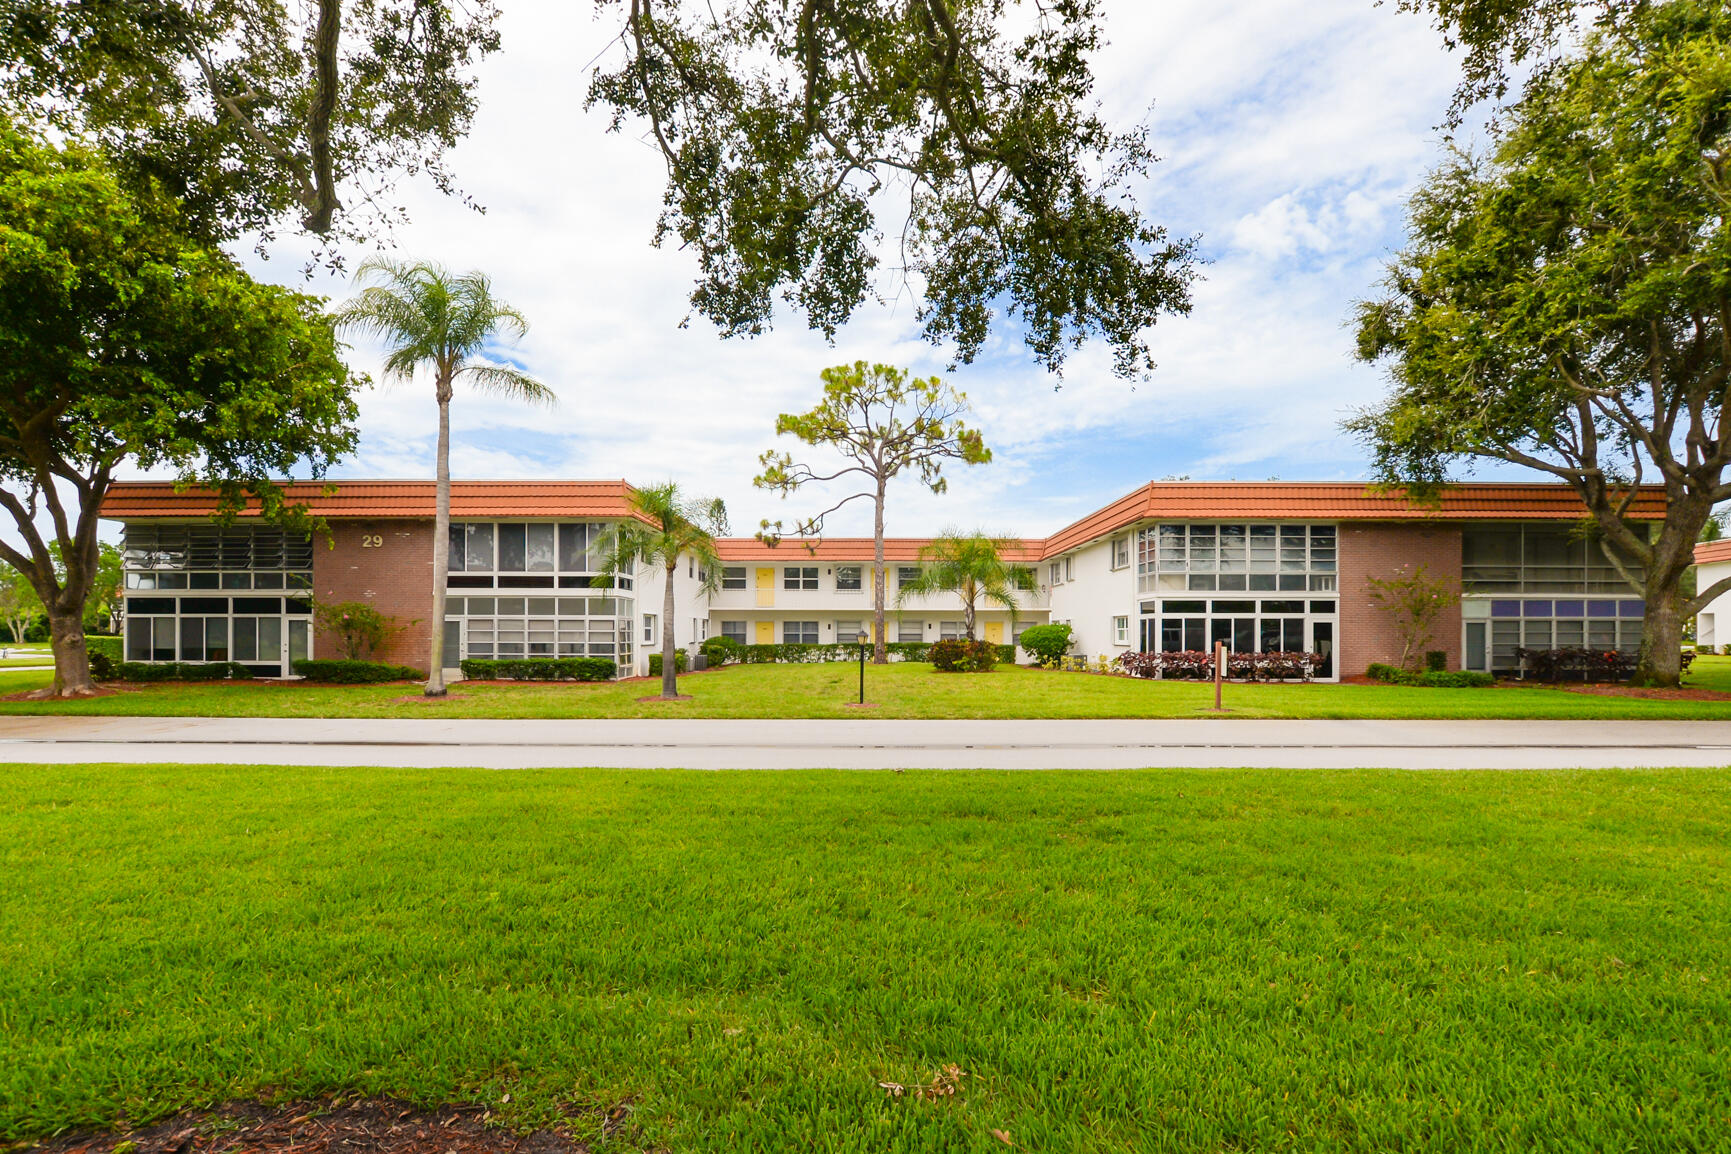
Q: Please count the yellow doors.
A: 6